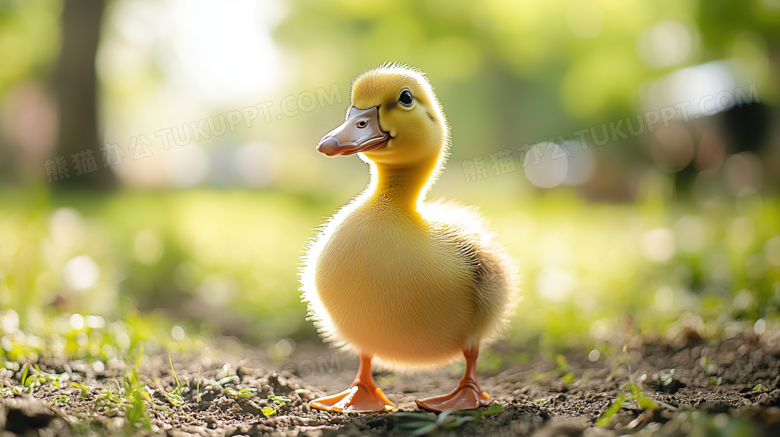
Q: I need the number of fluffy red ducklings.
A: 0